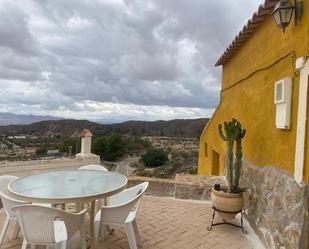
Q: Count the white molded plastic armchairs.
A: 4